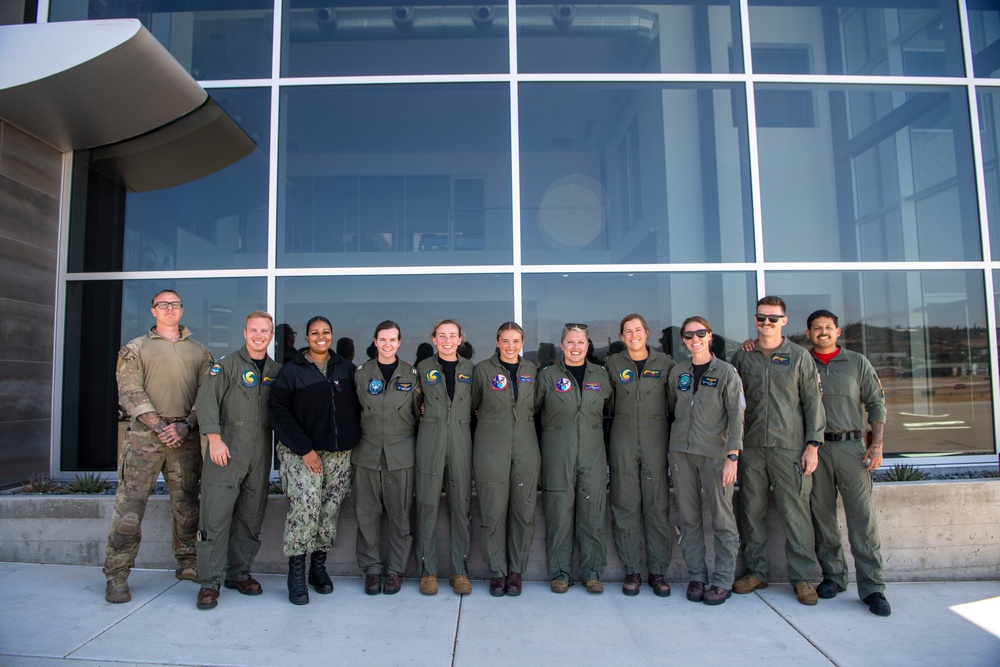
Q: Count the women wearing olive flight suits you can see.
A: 6